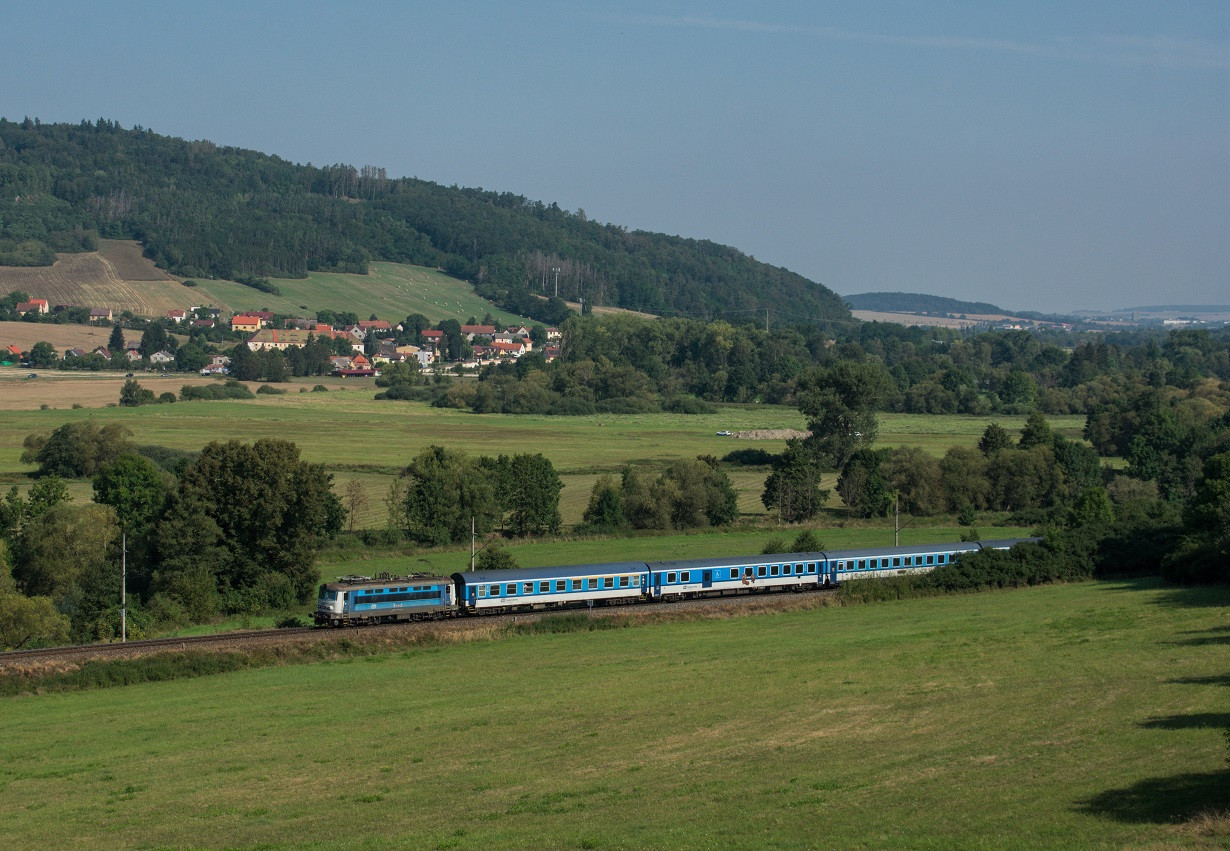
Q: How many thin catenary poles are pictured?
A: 3